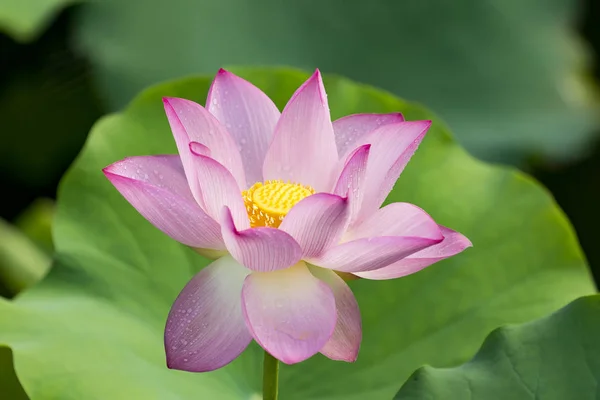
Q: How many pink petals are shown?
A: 15